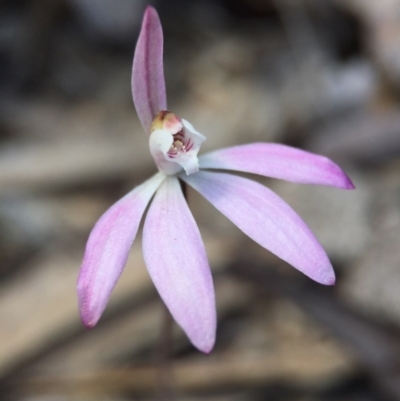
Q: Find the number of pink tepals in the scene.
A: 5